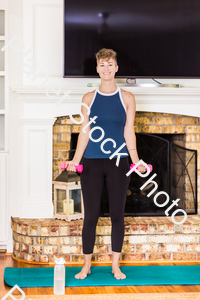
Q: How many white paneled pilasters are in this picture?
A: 1